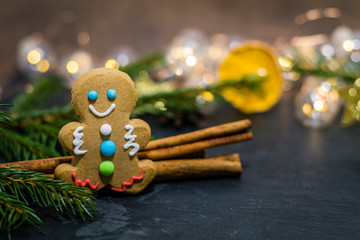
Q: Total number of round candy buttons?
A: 3